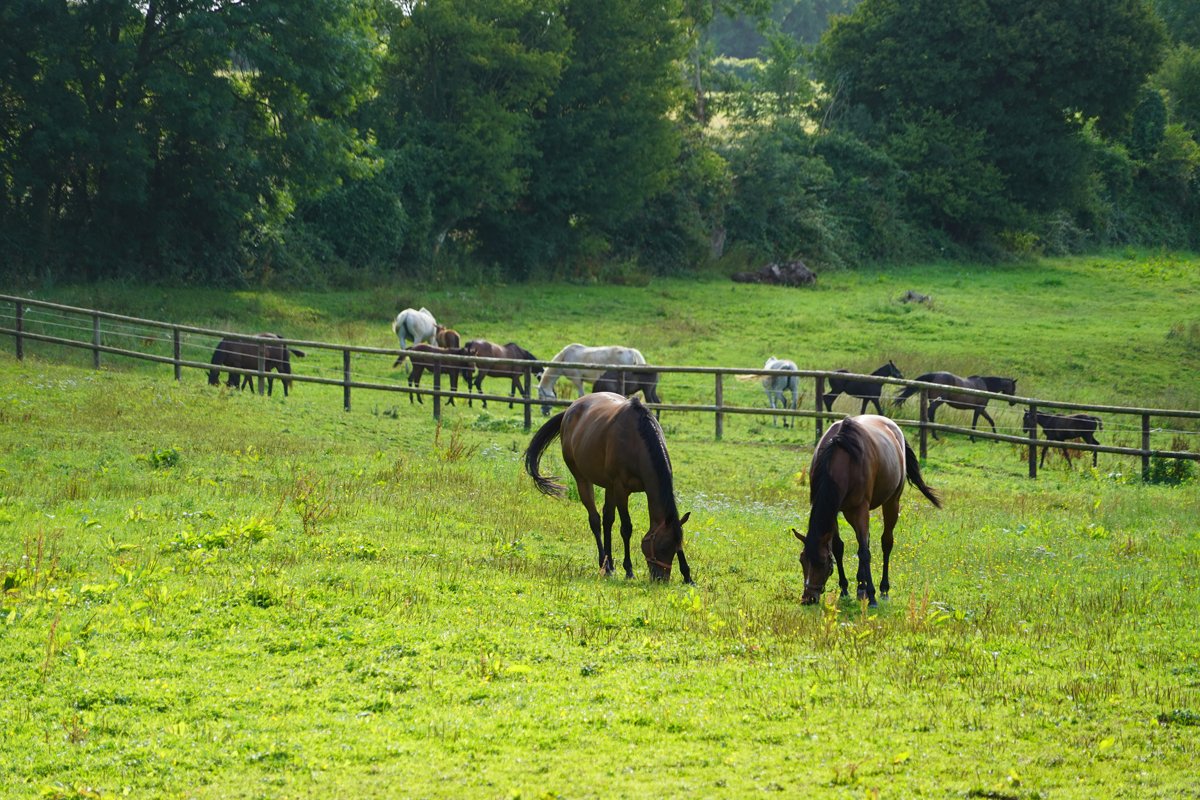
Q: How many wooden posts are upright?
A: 13